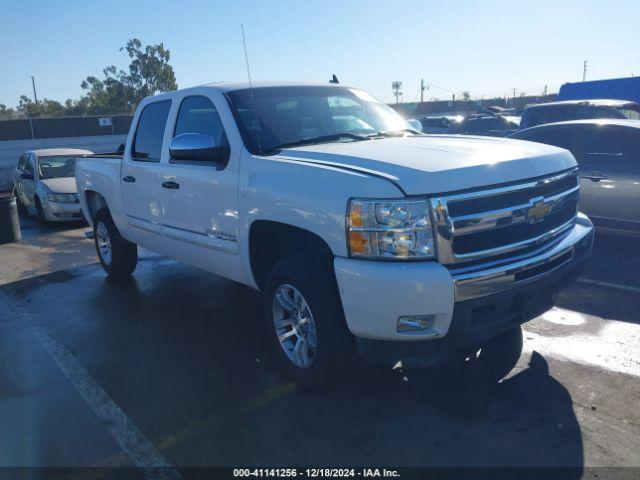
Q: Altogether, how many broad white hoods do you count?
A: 1